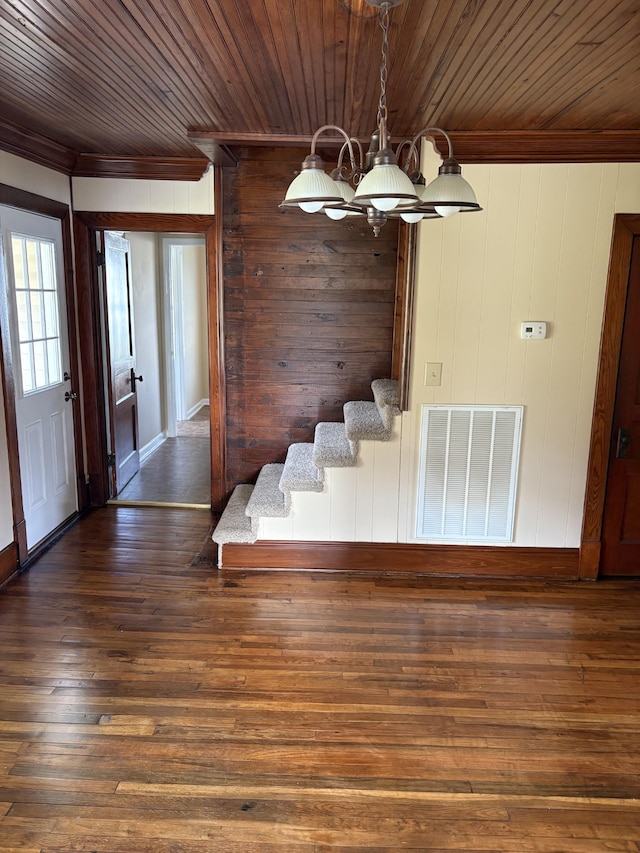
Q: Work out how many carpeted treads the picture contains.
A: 6